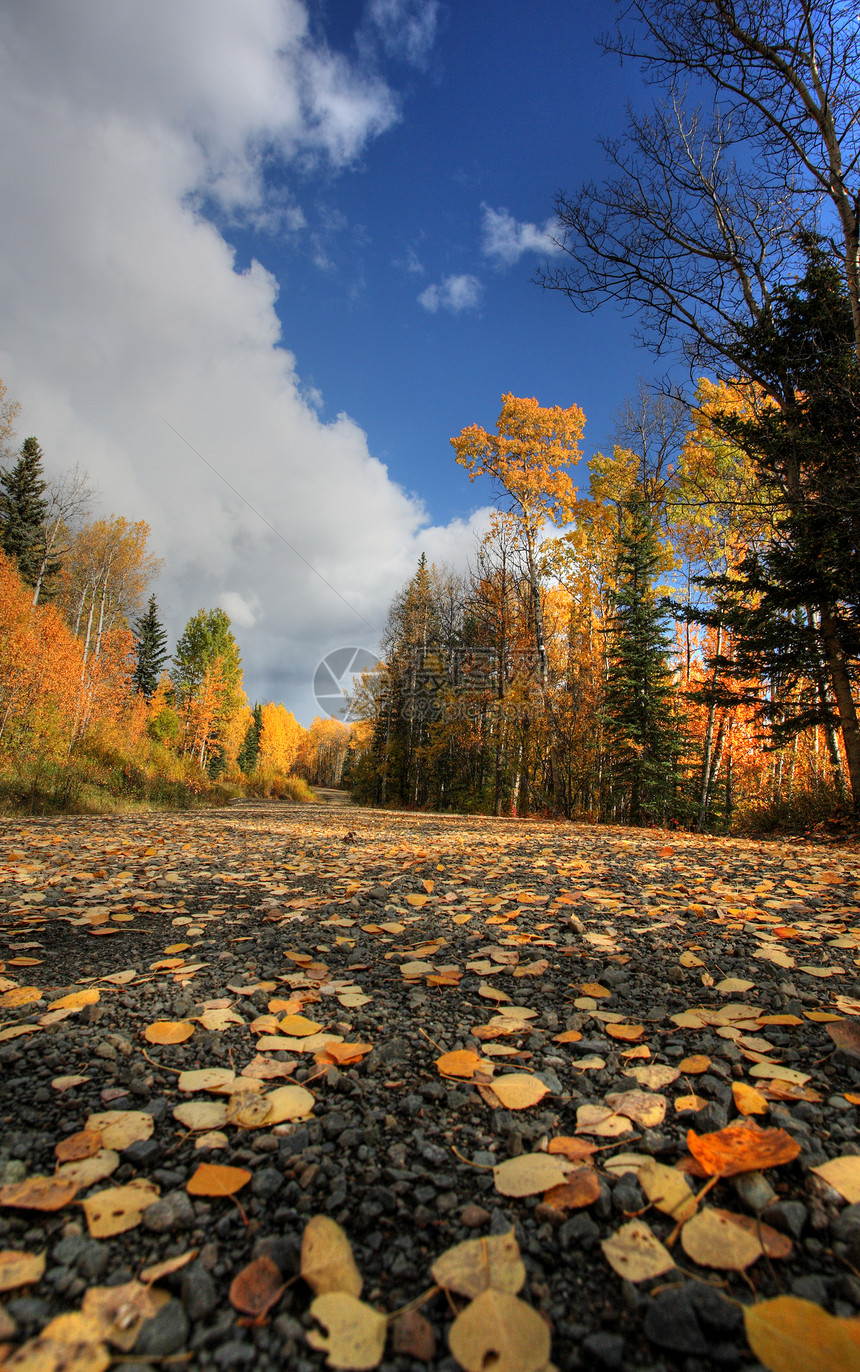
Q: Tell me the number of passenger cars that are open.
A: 0